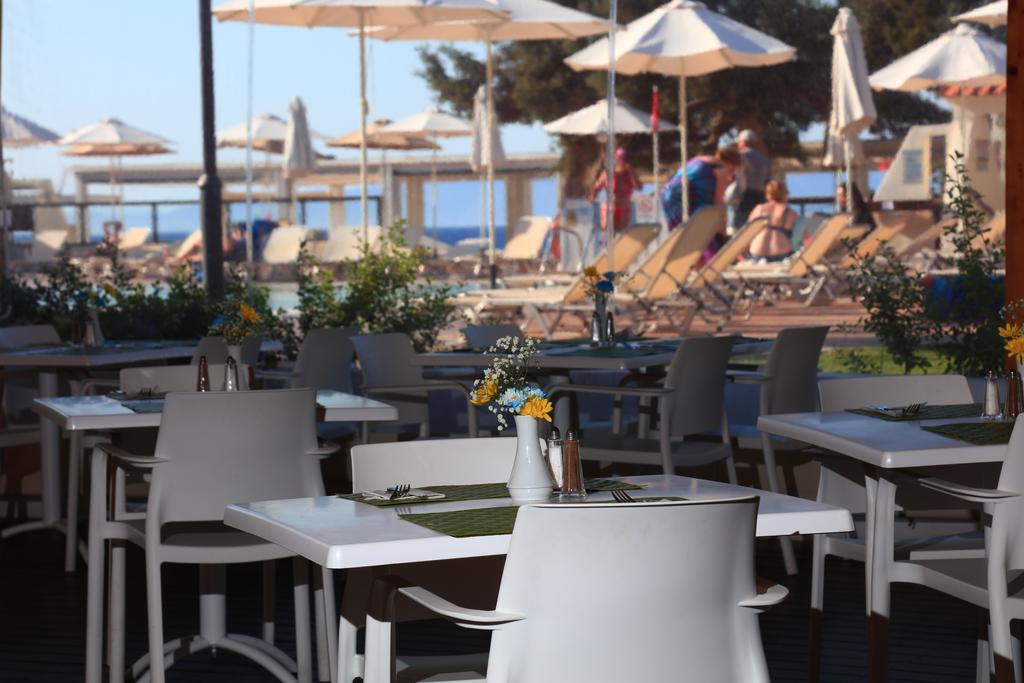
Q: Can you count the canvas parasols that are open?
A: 11